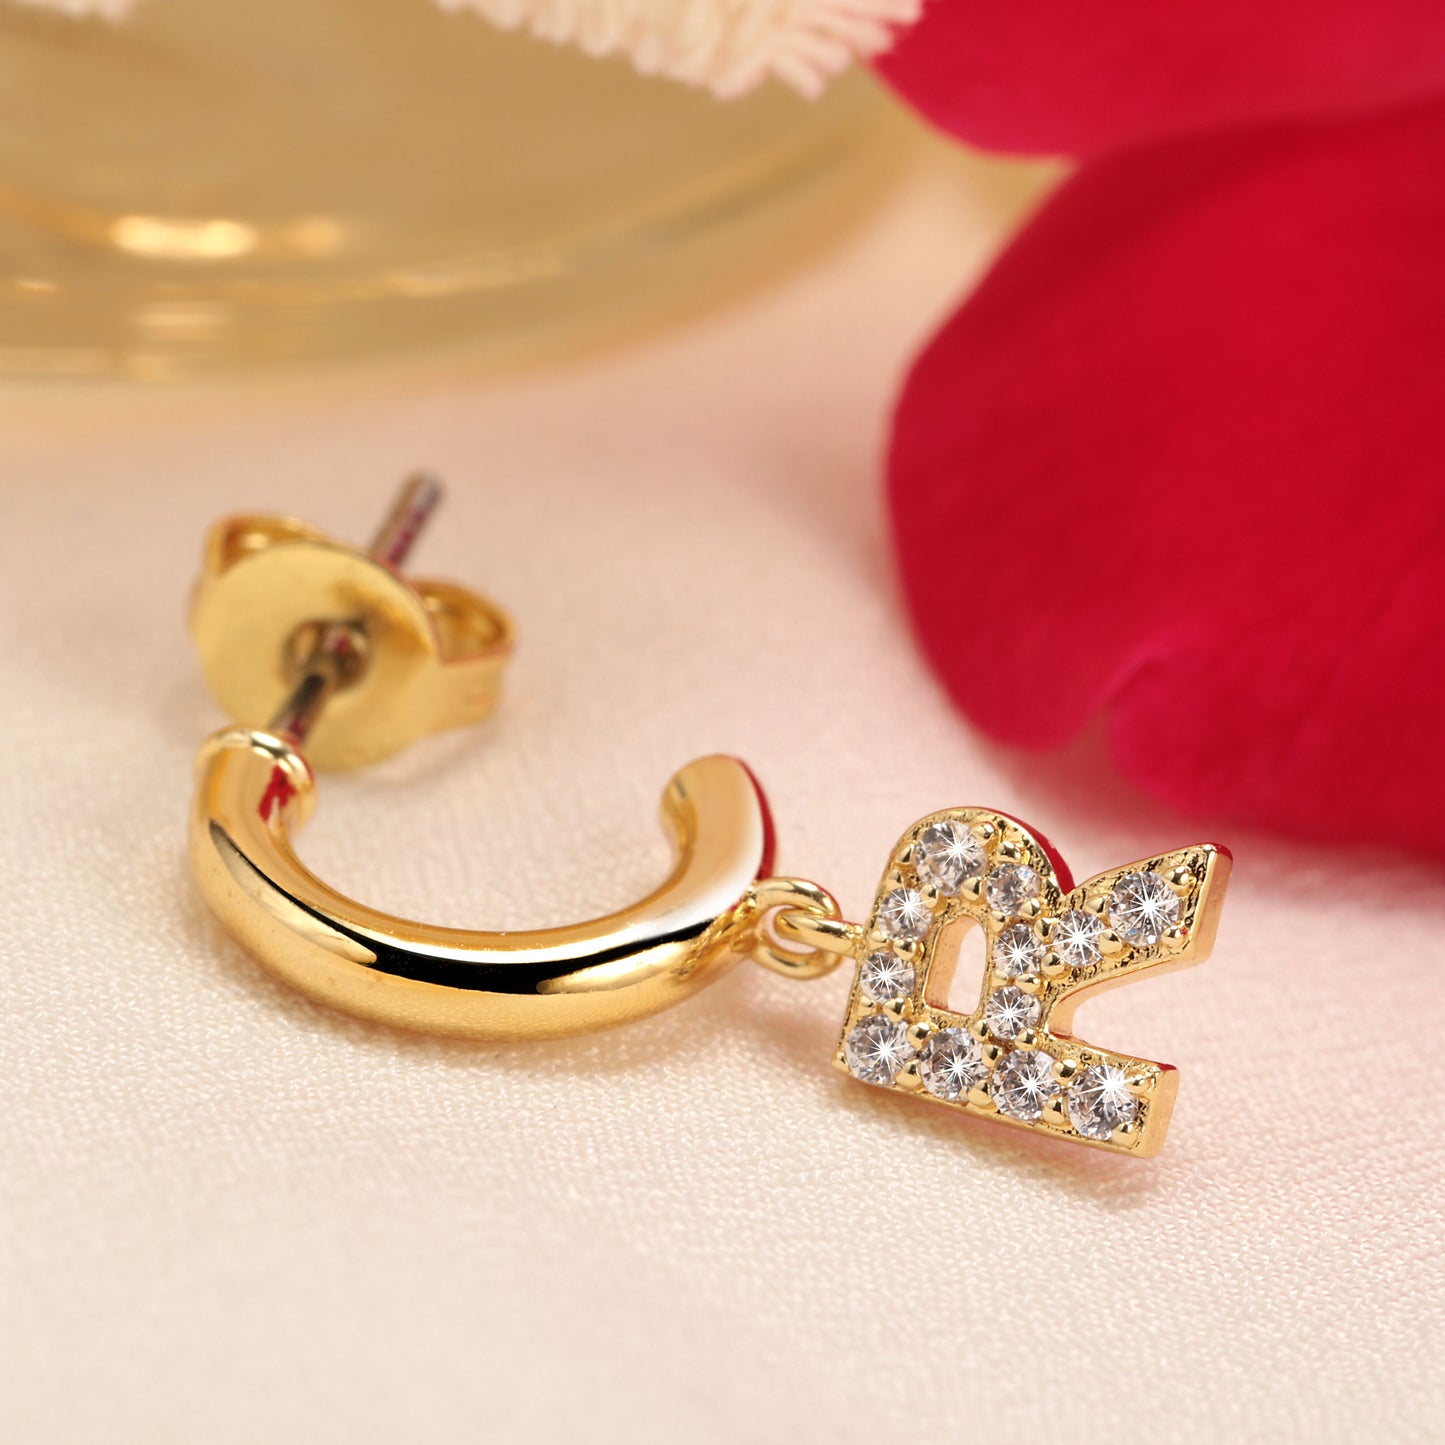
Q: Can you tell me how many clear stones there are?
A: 12